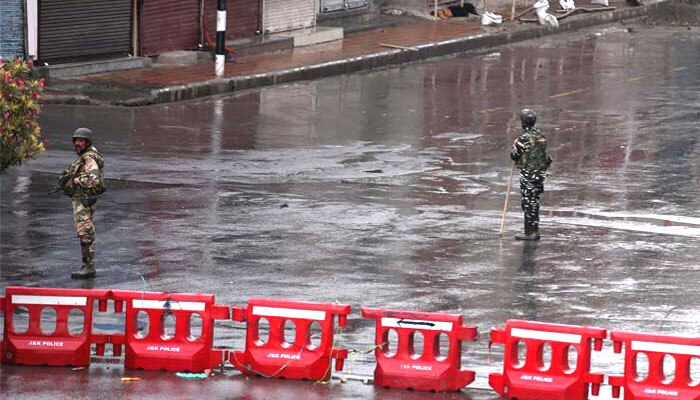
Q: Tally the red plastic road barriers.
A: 6